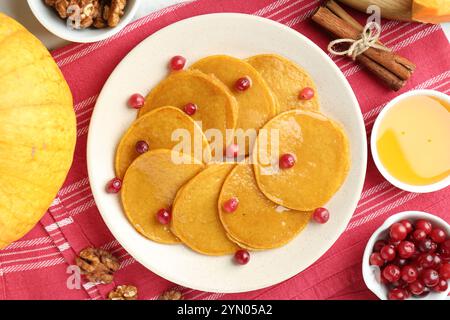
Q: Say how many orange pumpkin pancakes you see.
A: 8